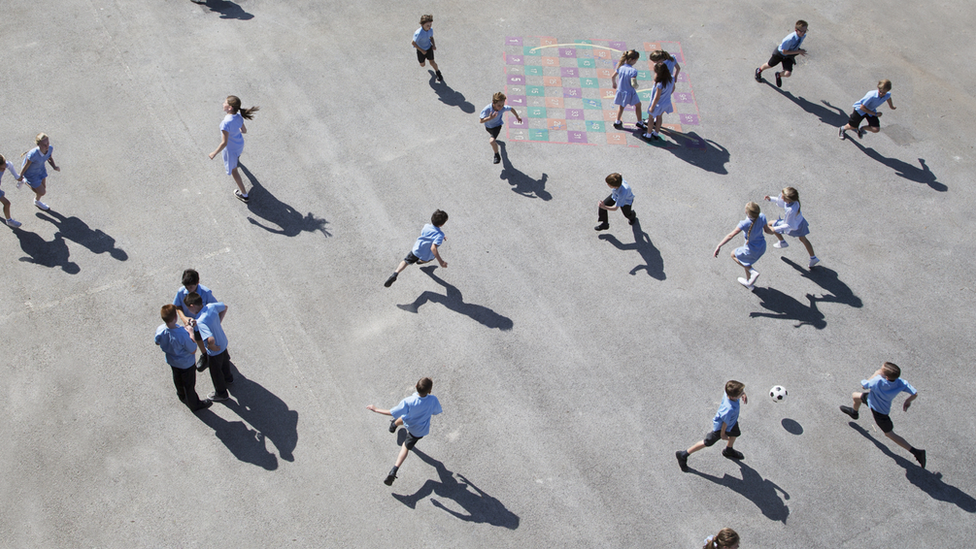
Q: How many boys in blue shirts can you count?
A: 12